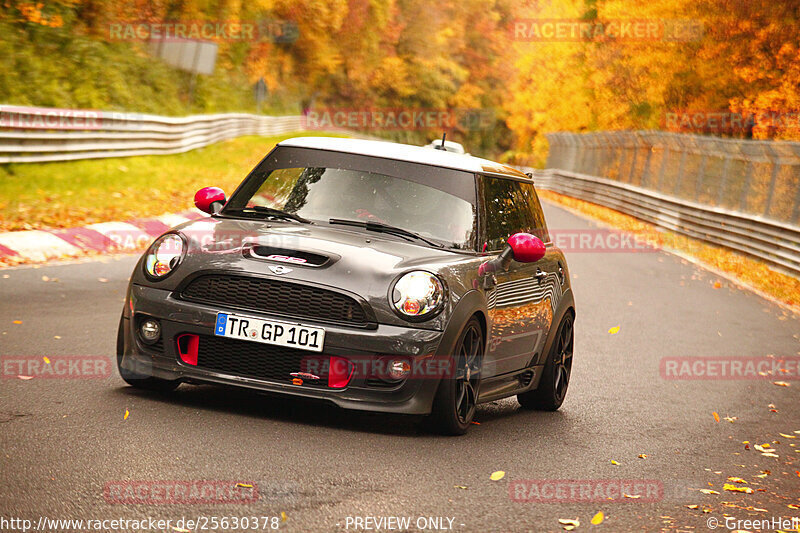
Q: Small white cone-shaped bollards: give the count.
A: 0